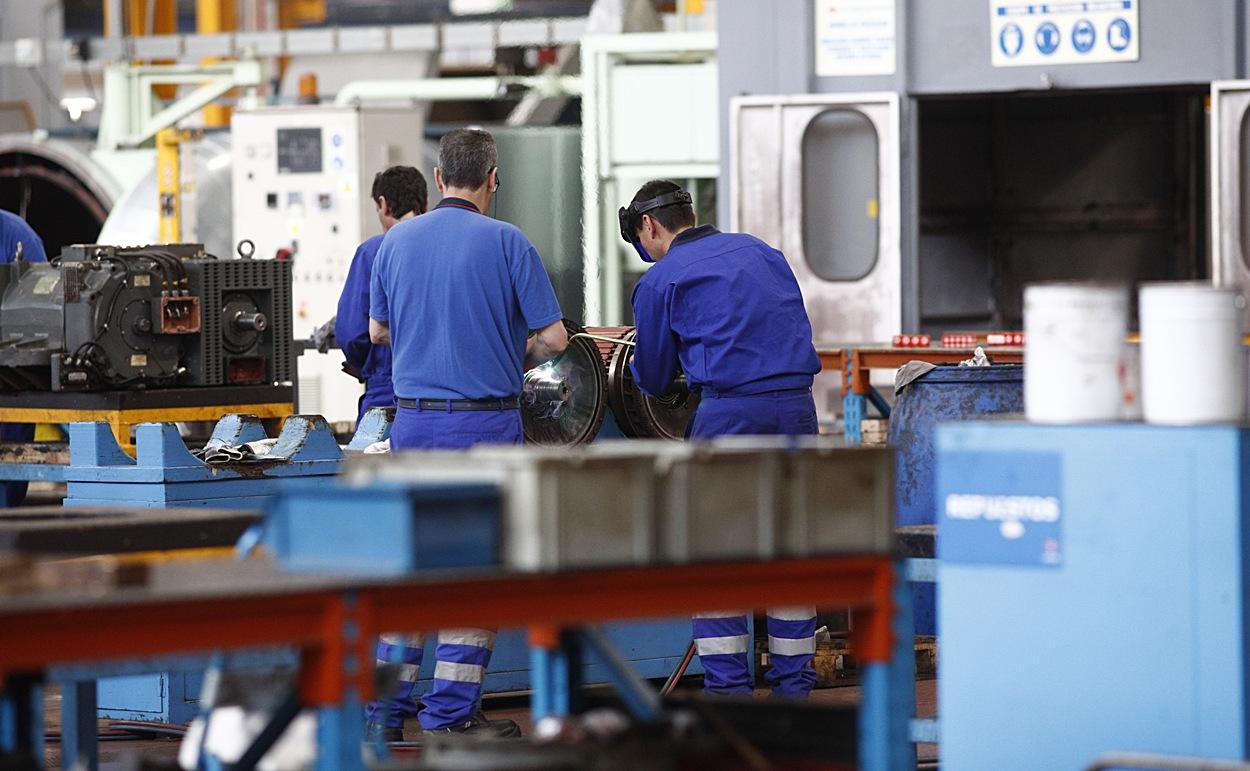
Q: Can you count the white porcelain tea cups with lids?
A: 0